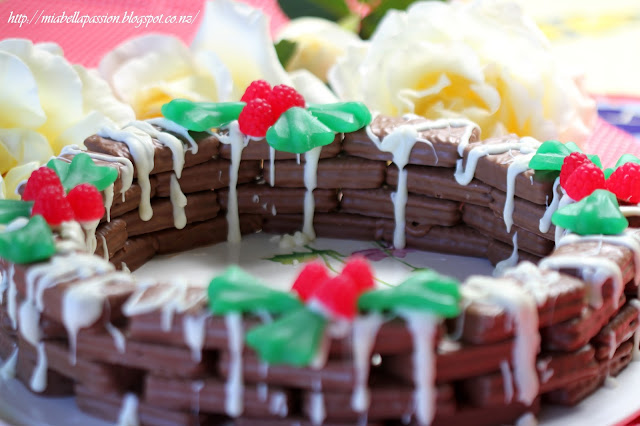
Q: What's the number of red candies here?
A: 12